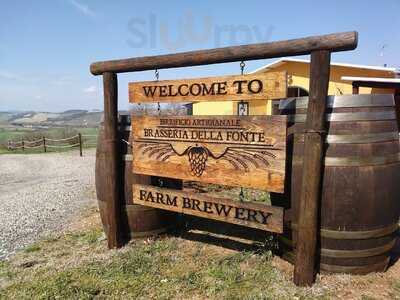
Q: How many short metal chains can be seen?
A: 6